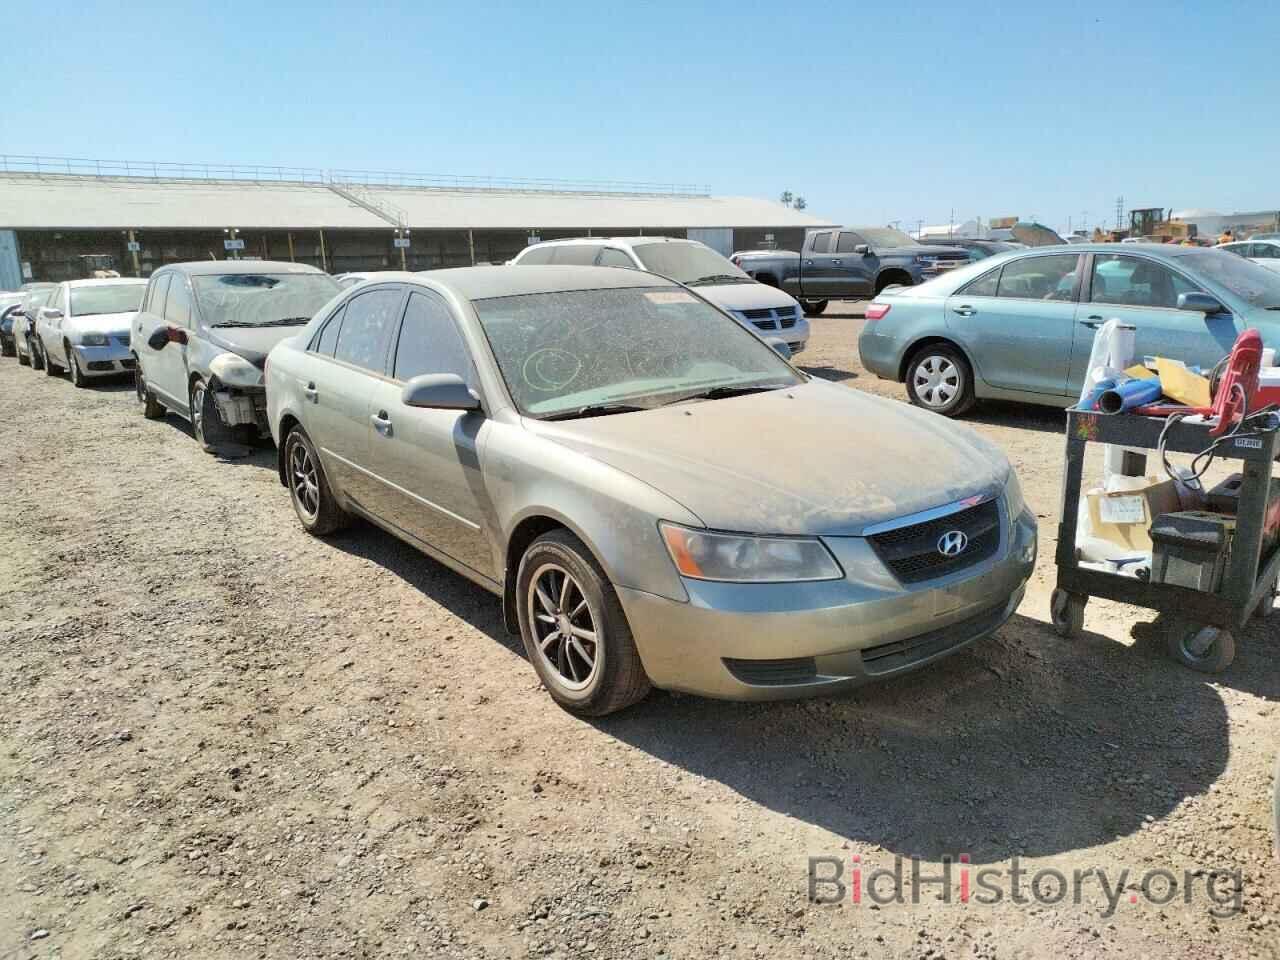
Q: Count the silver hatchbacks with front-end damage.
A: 1